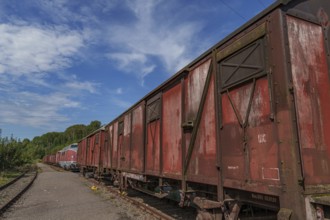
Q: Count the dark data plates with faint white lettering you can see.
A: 1